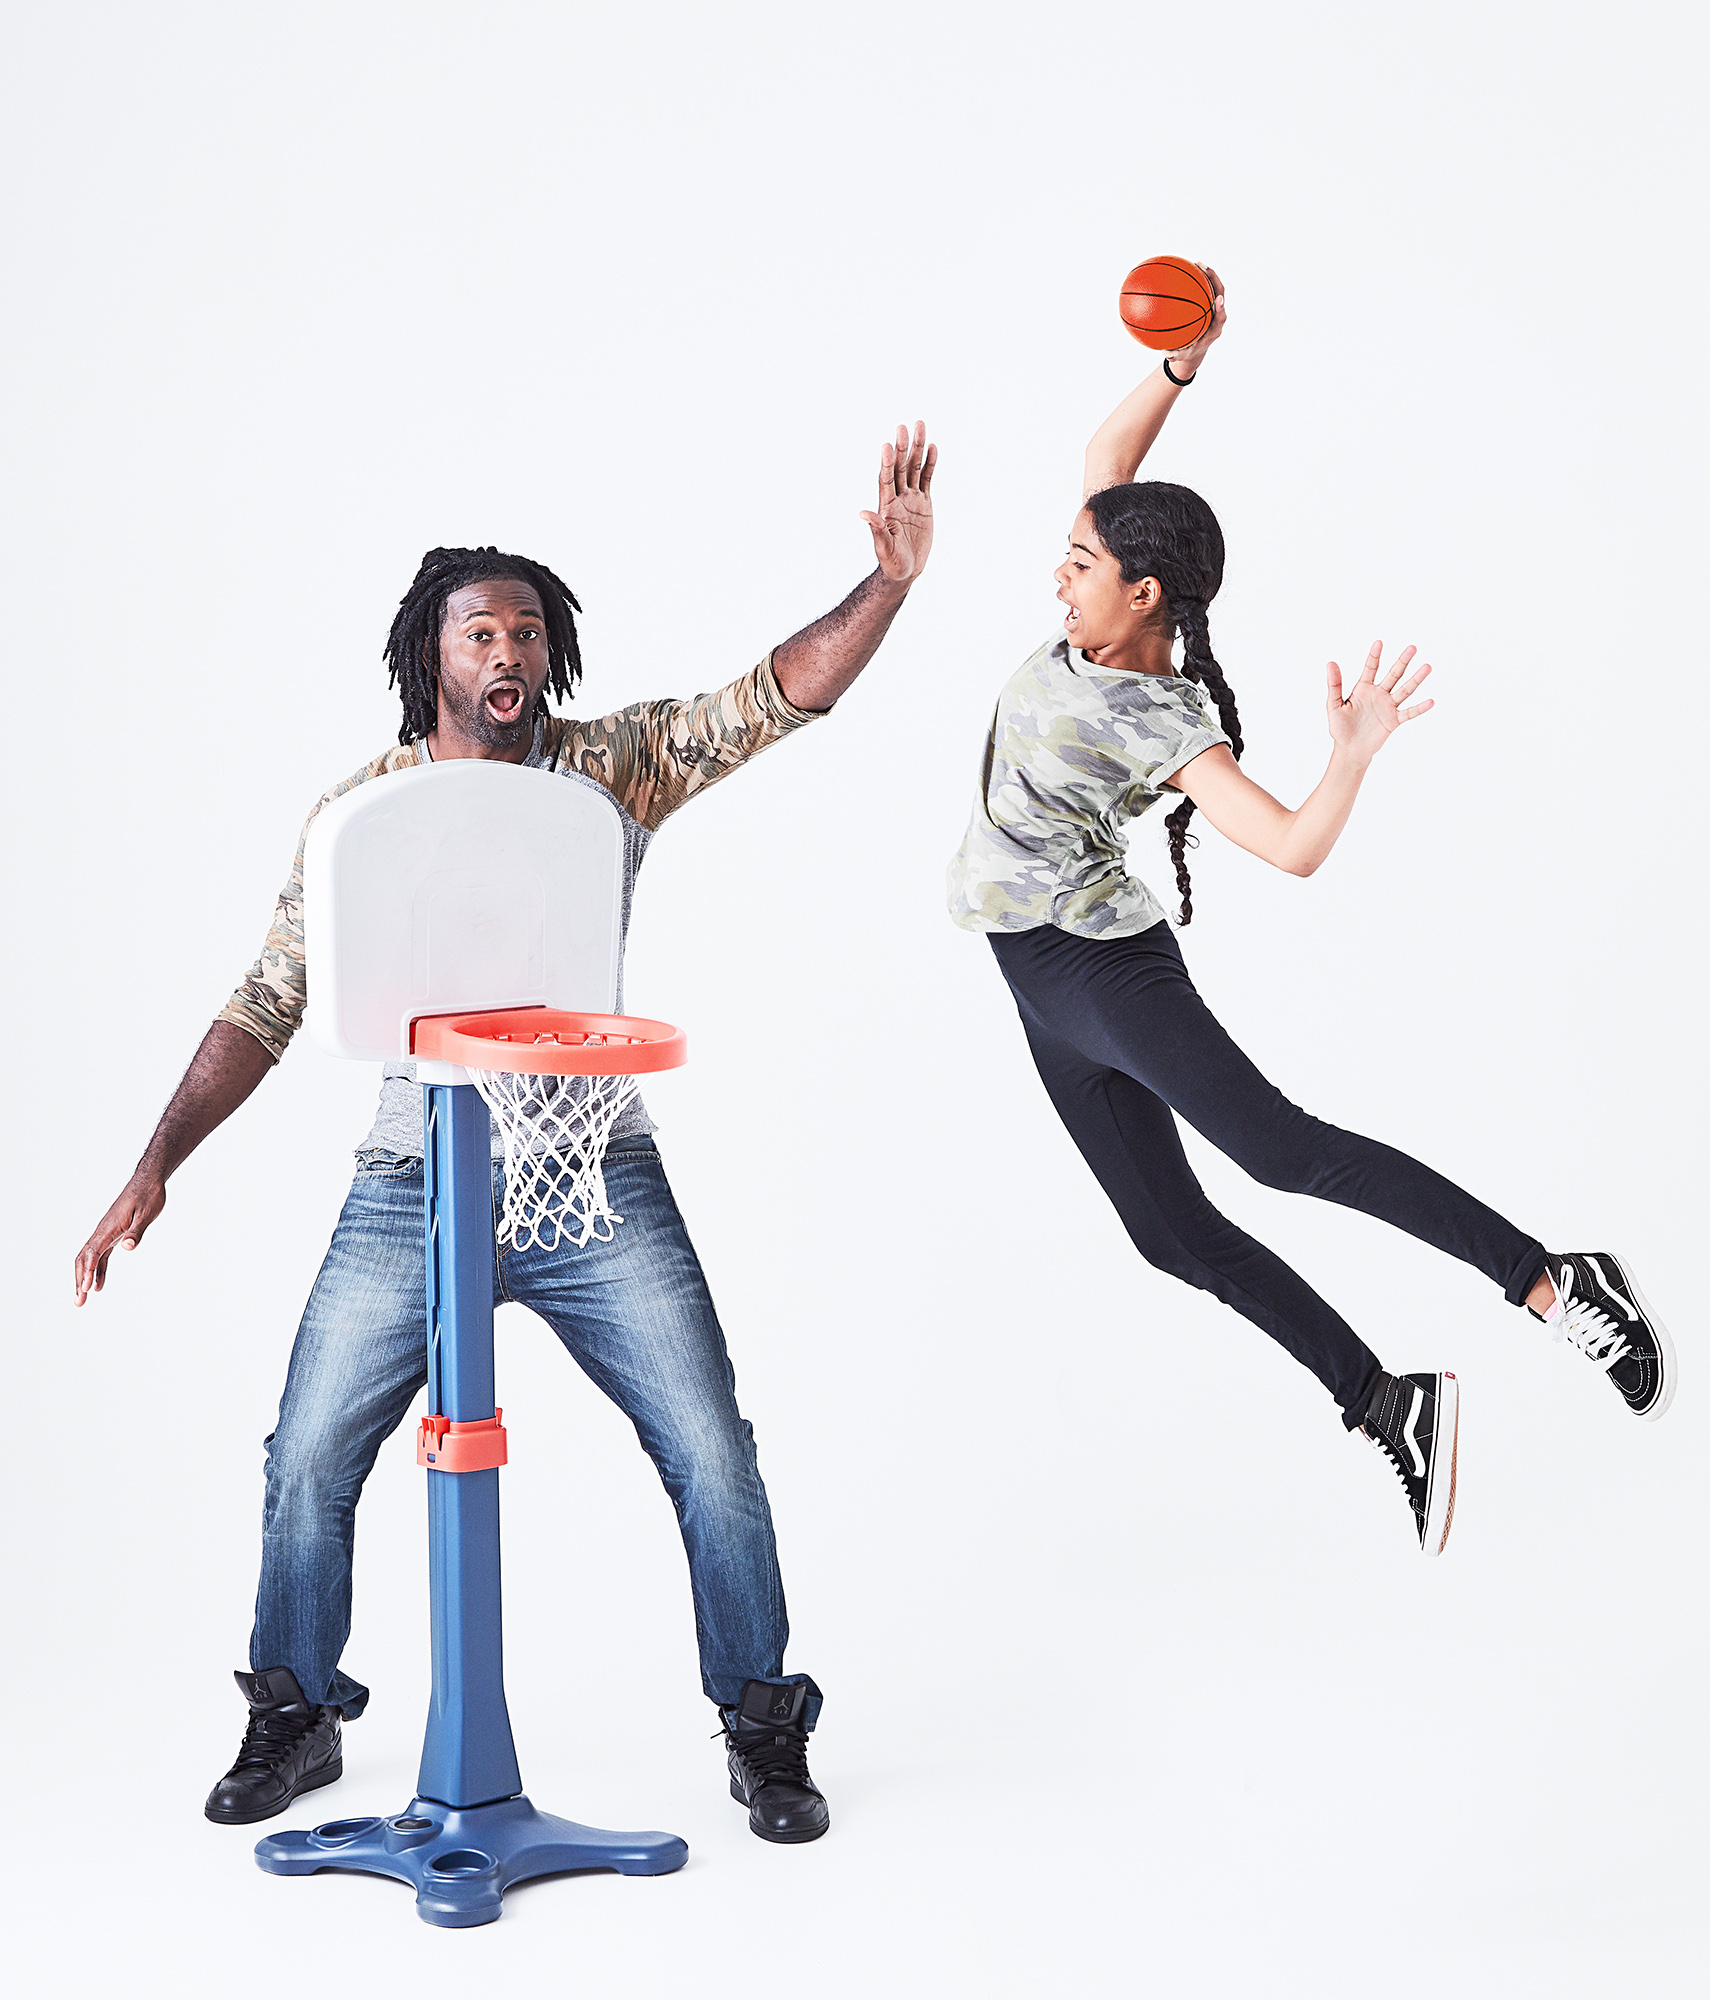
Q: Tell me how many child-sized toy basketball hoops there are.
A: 1